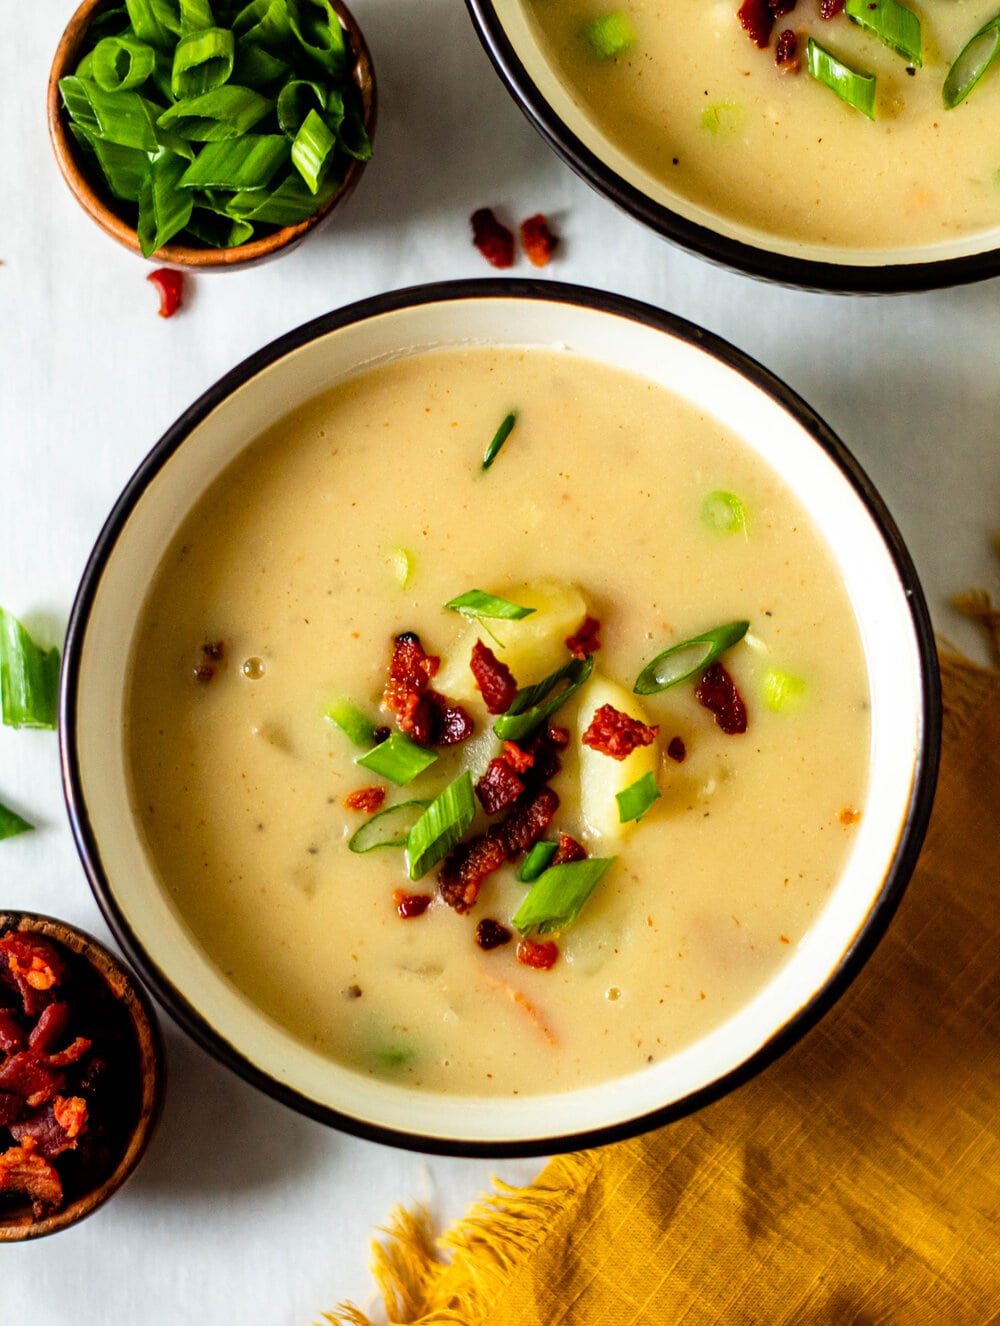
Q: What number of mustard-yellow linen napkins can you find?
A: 1